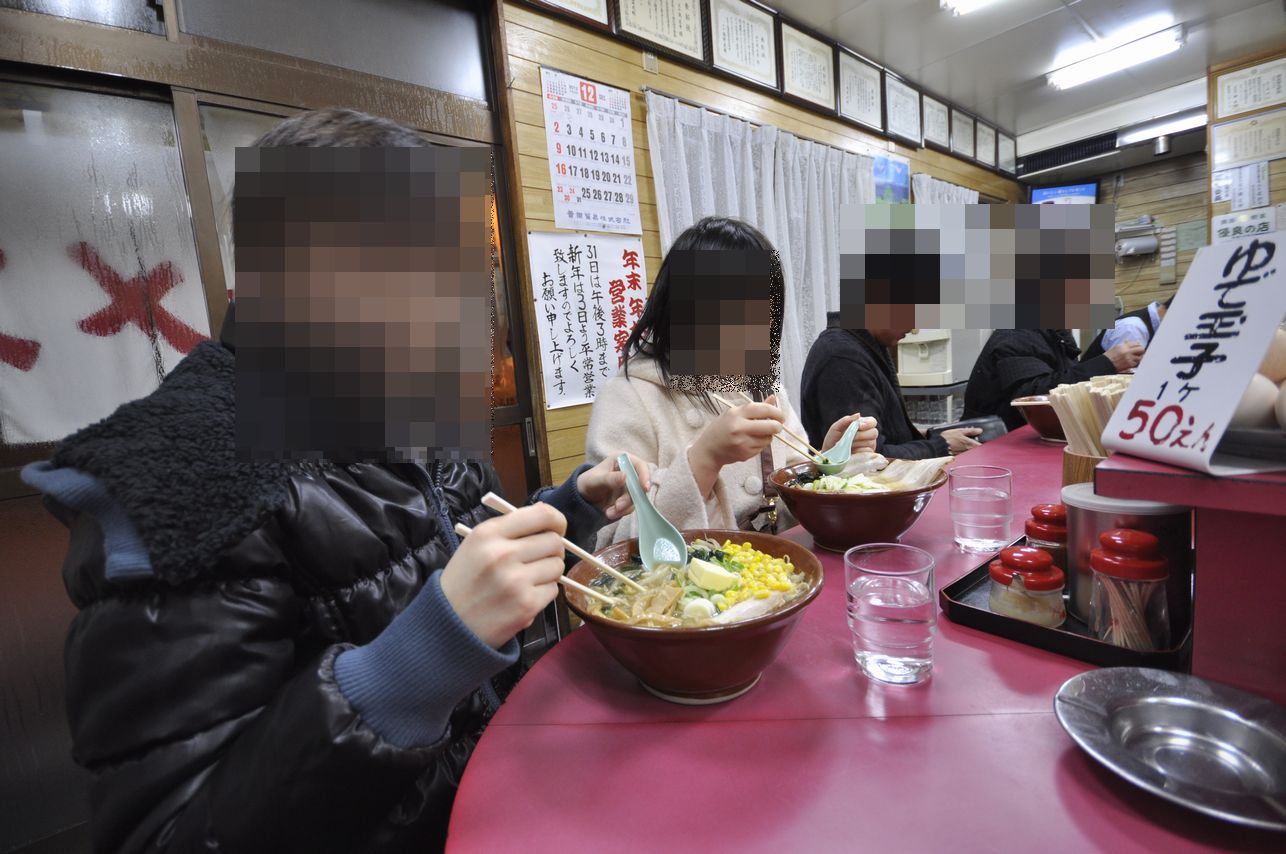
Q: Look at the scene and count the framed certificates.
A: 12